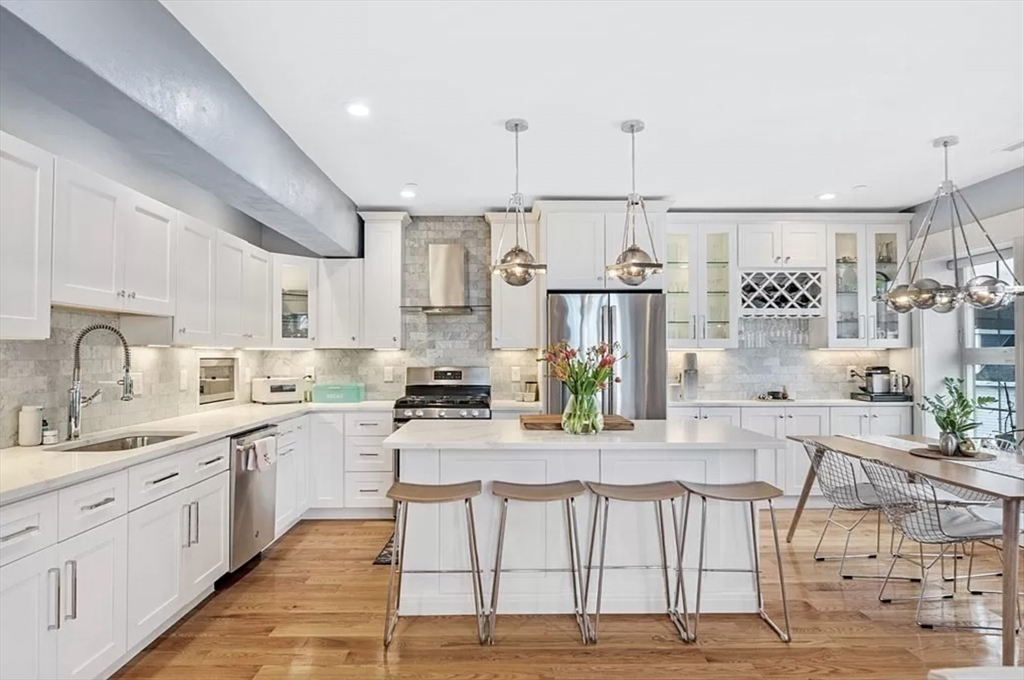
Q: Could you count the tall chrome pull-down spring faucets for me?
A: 1